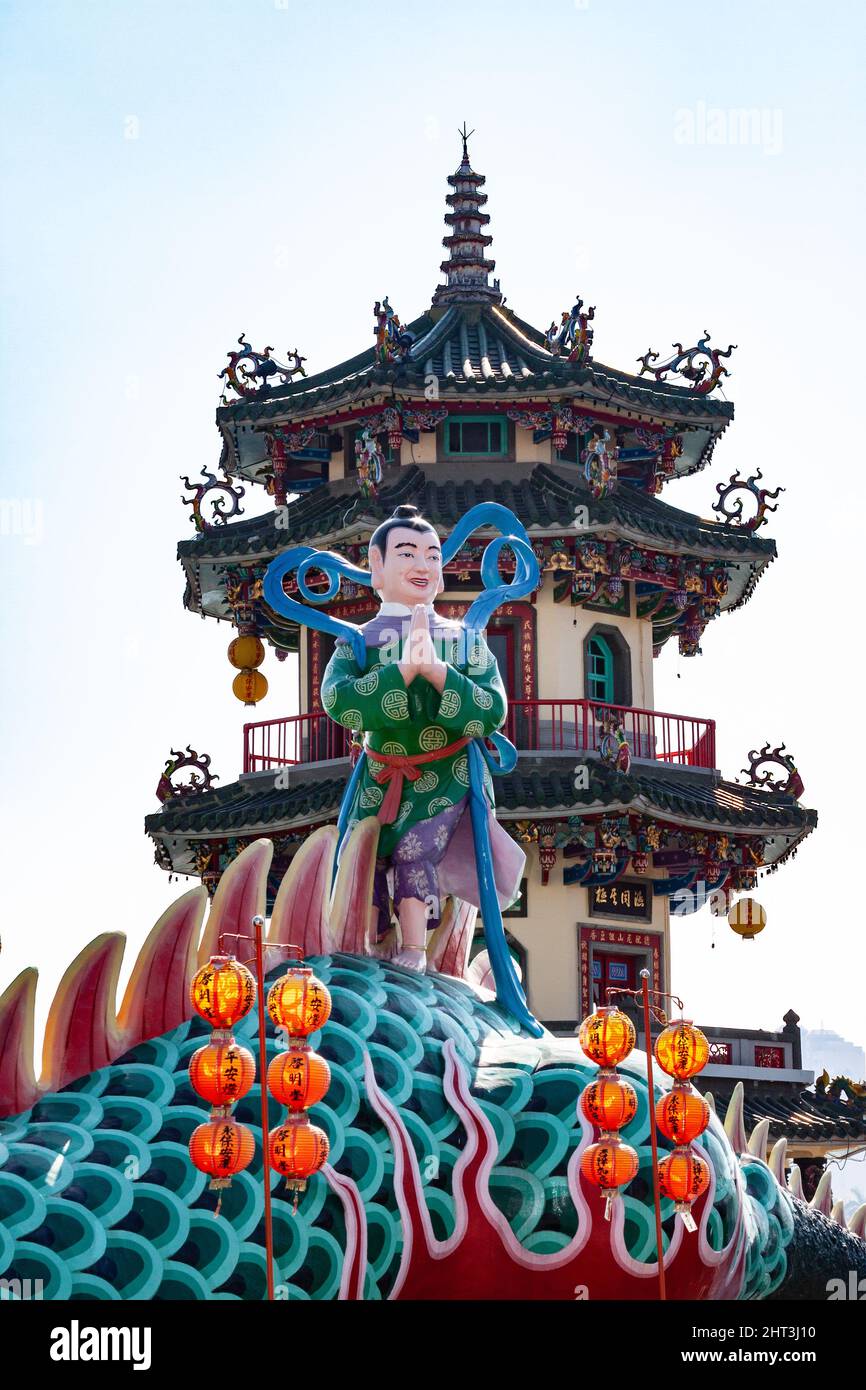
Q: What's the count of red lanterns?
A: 12